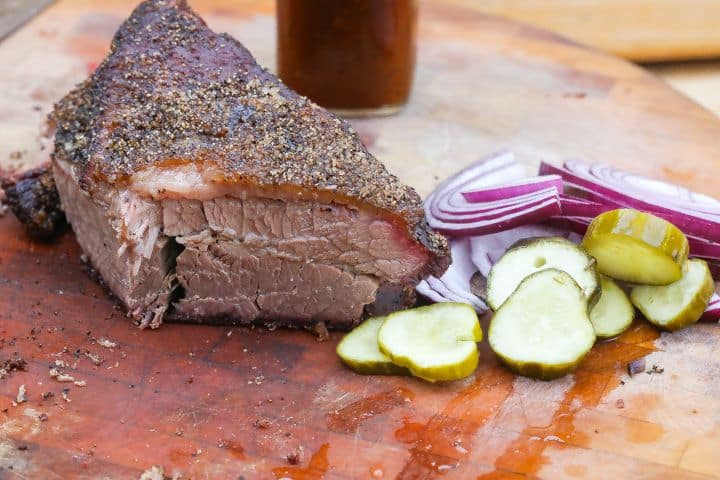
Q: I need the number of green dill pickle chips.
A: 7